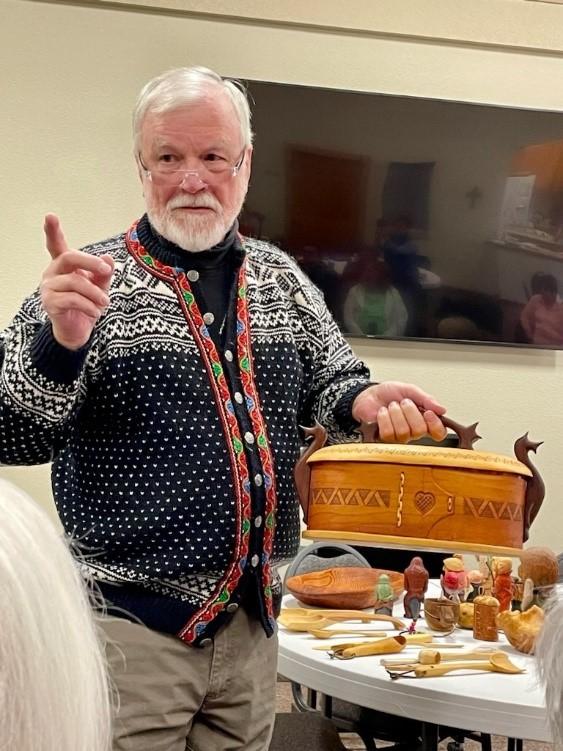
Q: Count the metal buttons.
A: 10